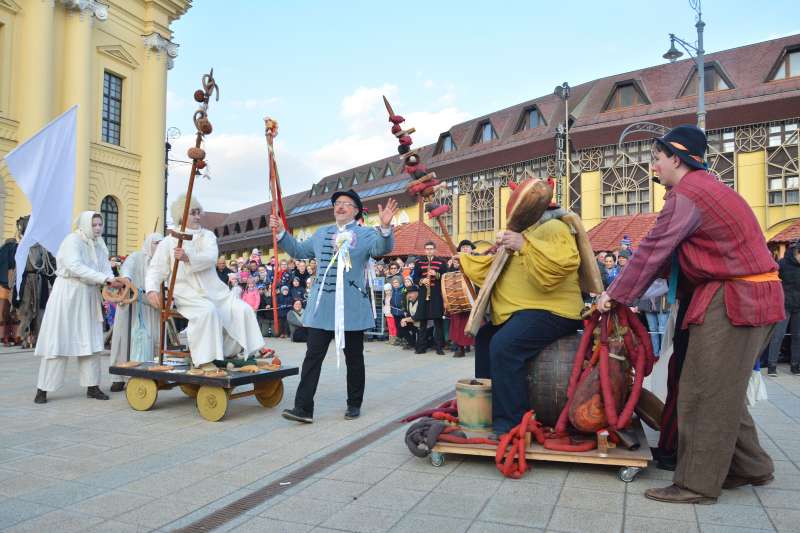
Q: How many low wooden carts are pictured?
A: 2